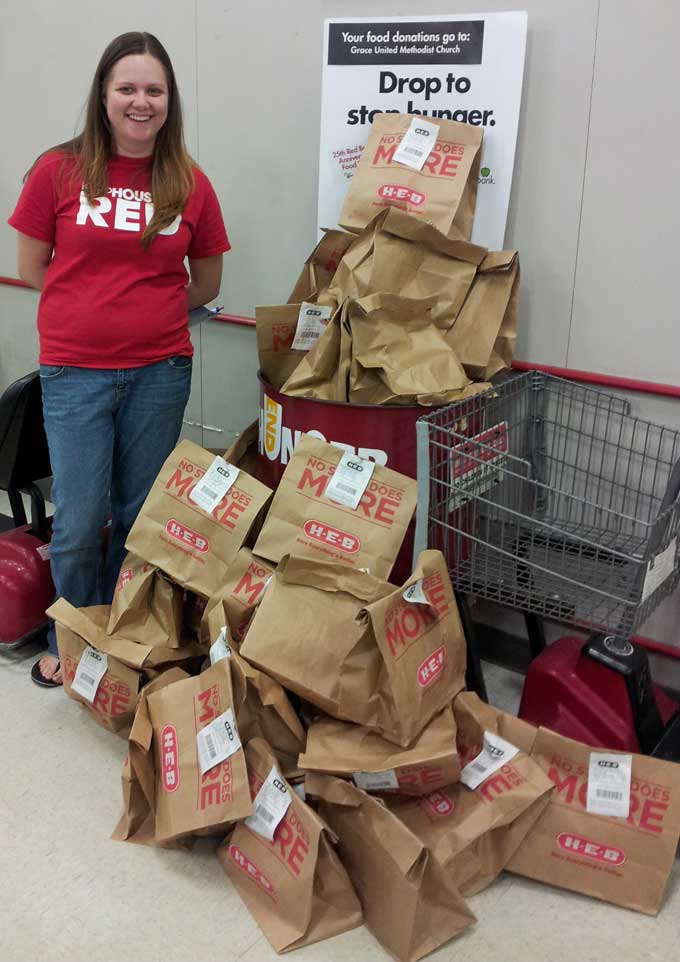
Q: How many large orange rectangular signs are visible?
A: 0